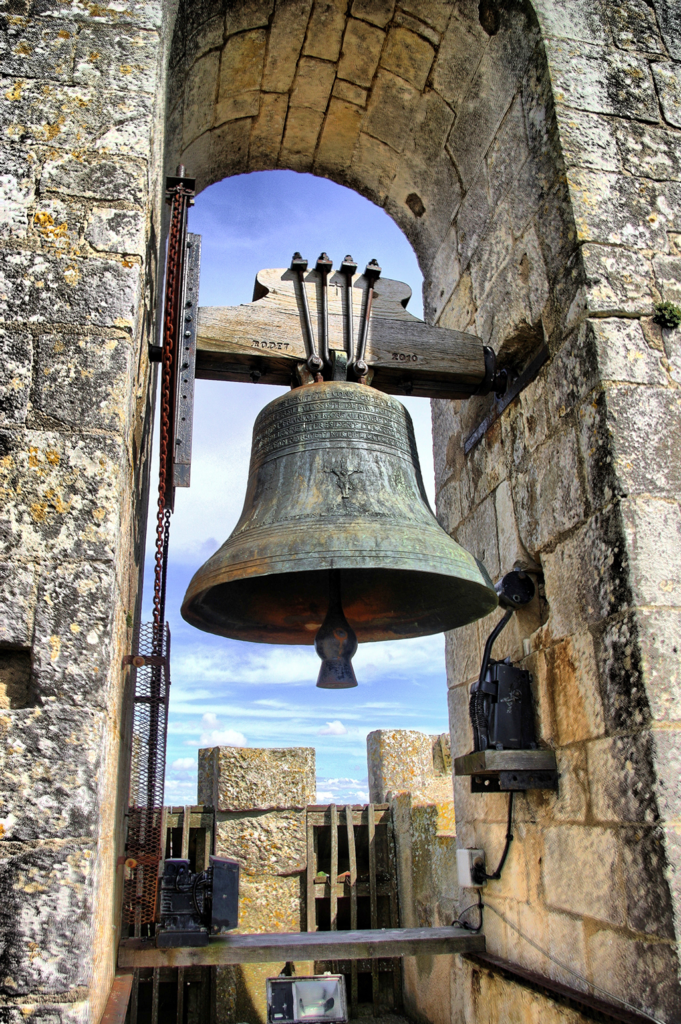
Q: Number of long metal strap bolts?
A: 4